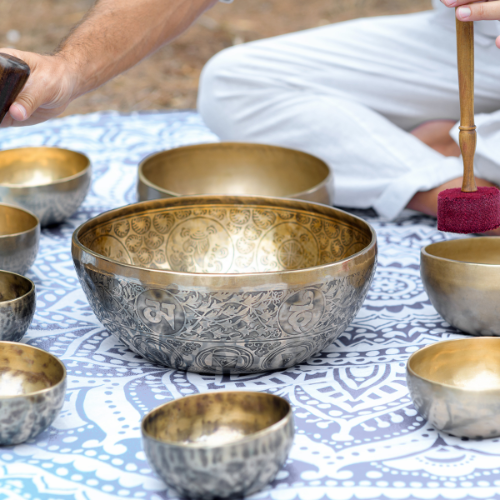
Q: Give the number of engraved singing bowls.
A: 1